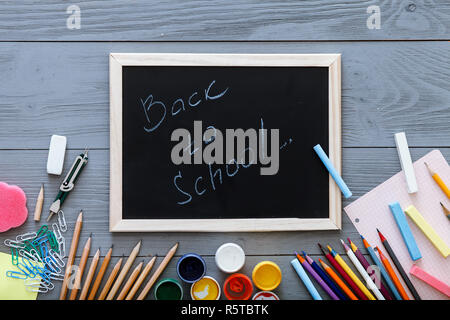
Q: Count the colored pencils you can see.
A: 10